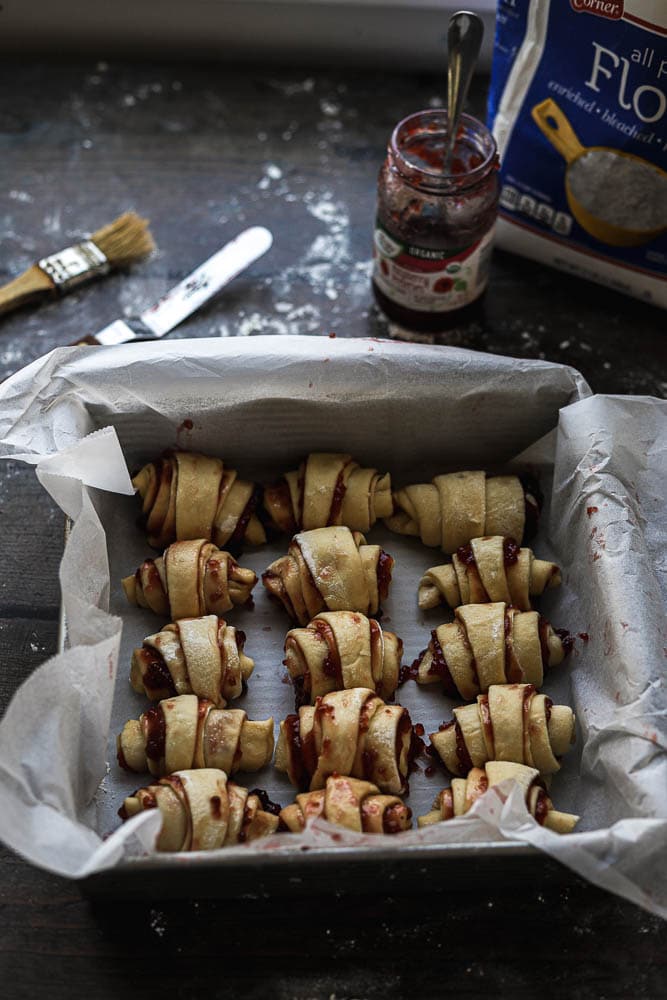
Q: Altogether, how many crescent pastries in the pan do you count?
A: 15